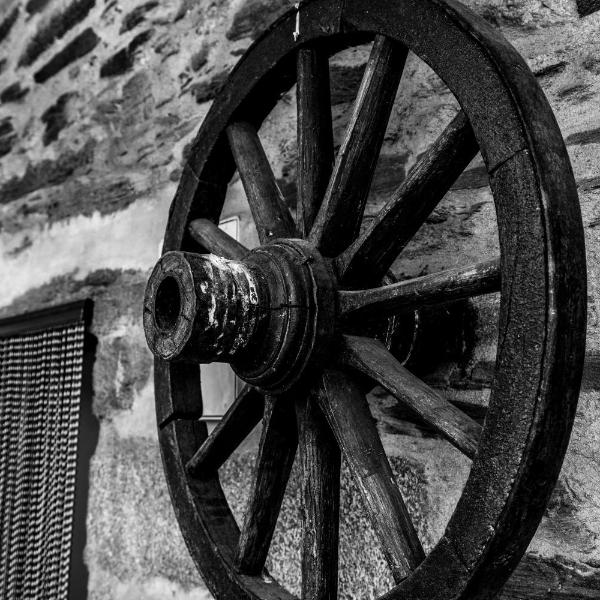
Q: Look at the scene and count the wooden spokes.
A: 11